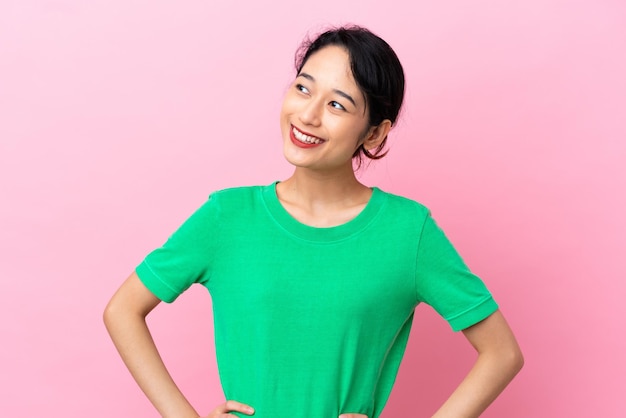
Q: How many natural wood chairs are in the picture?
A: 0